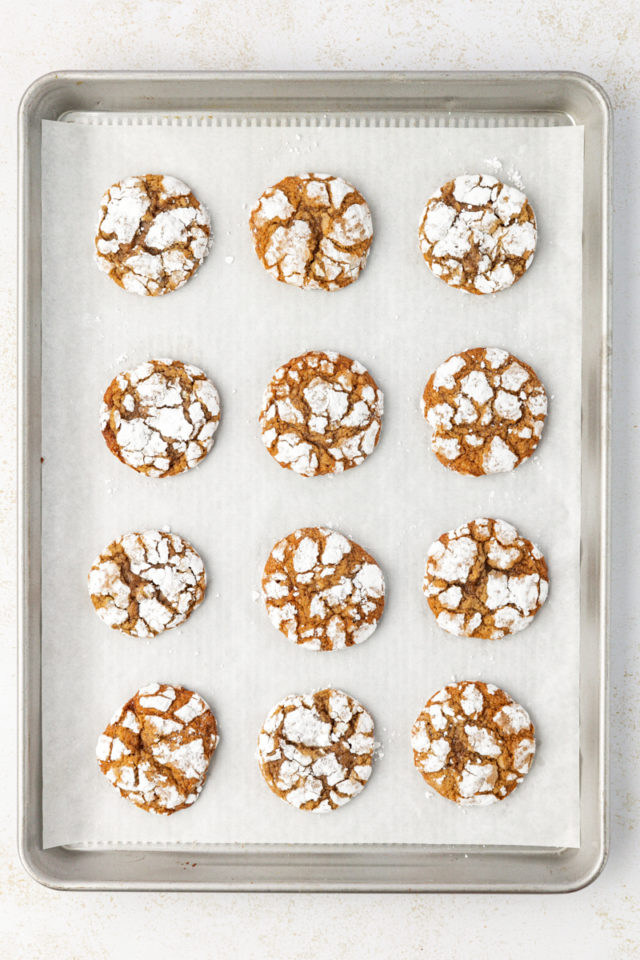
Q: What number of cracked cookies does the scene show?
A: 12